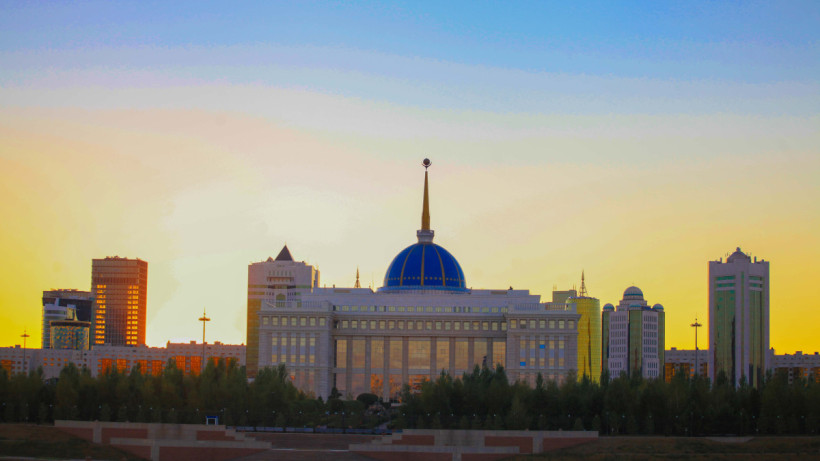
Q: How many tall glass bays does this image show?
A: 9